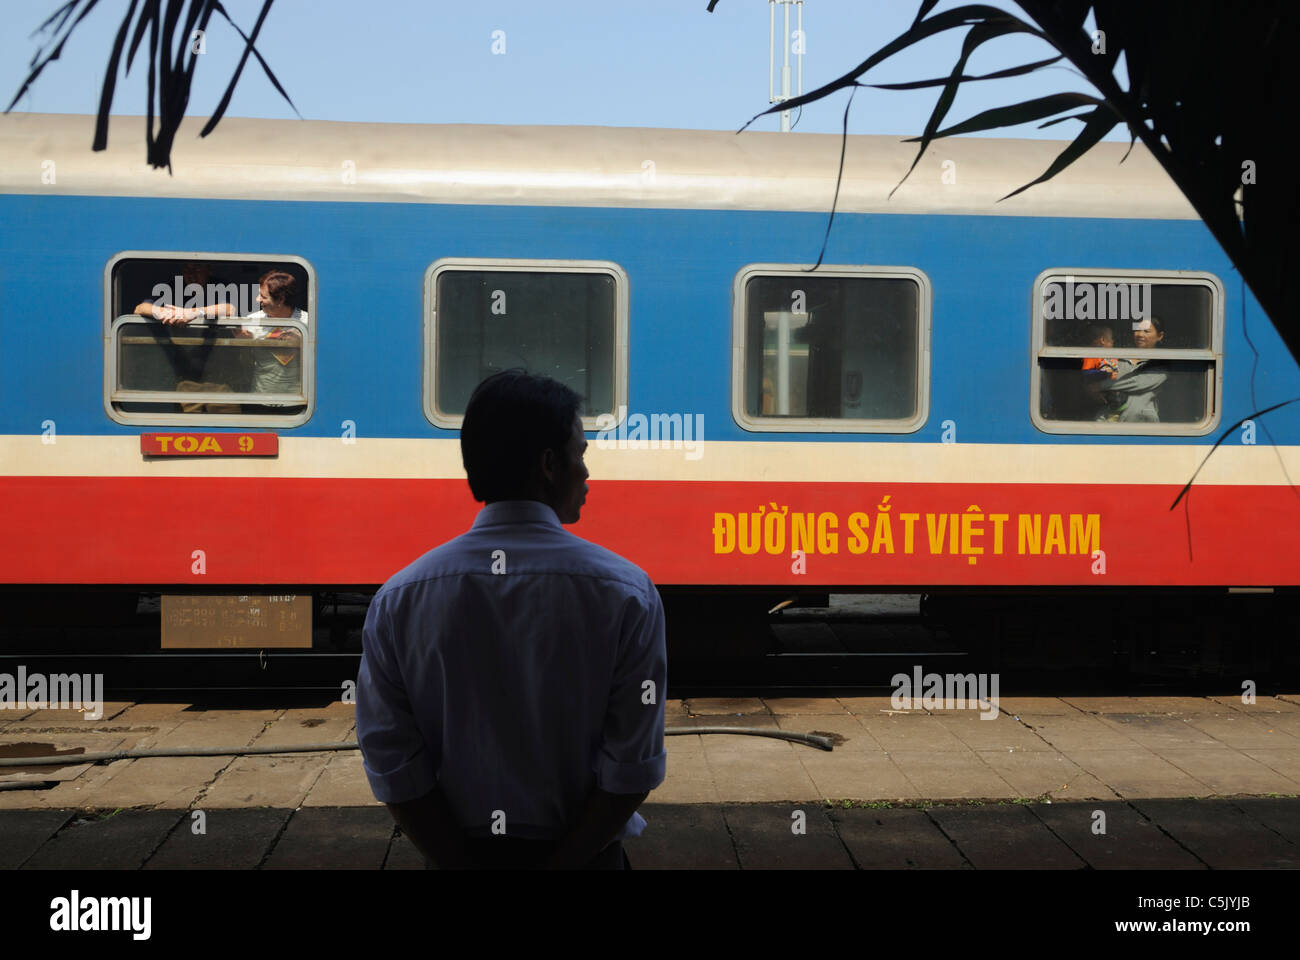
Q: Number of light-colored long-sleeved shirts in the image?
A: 2